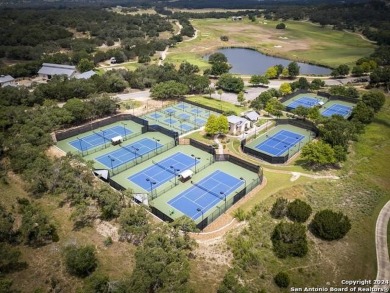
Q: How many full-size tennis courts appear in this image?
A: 7